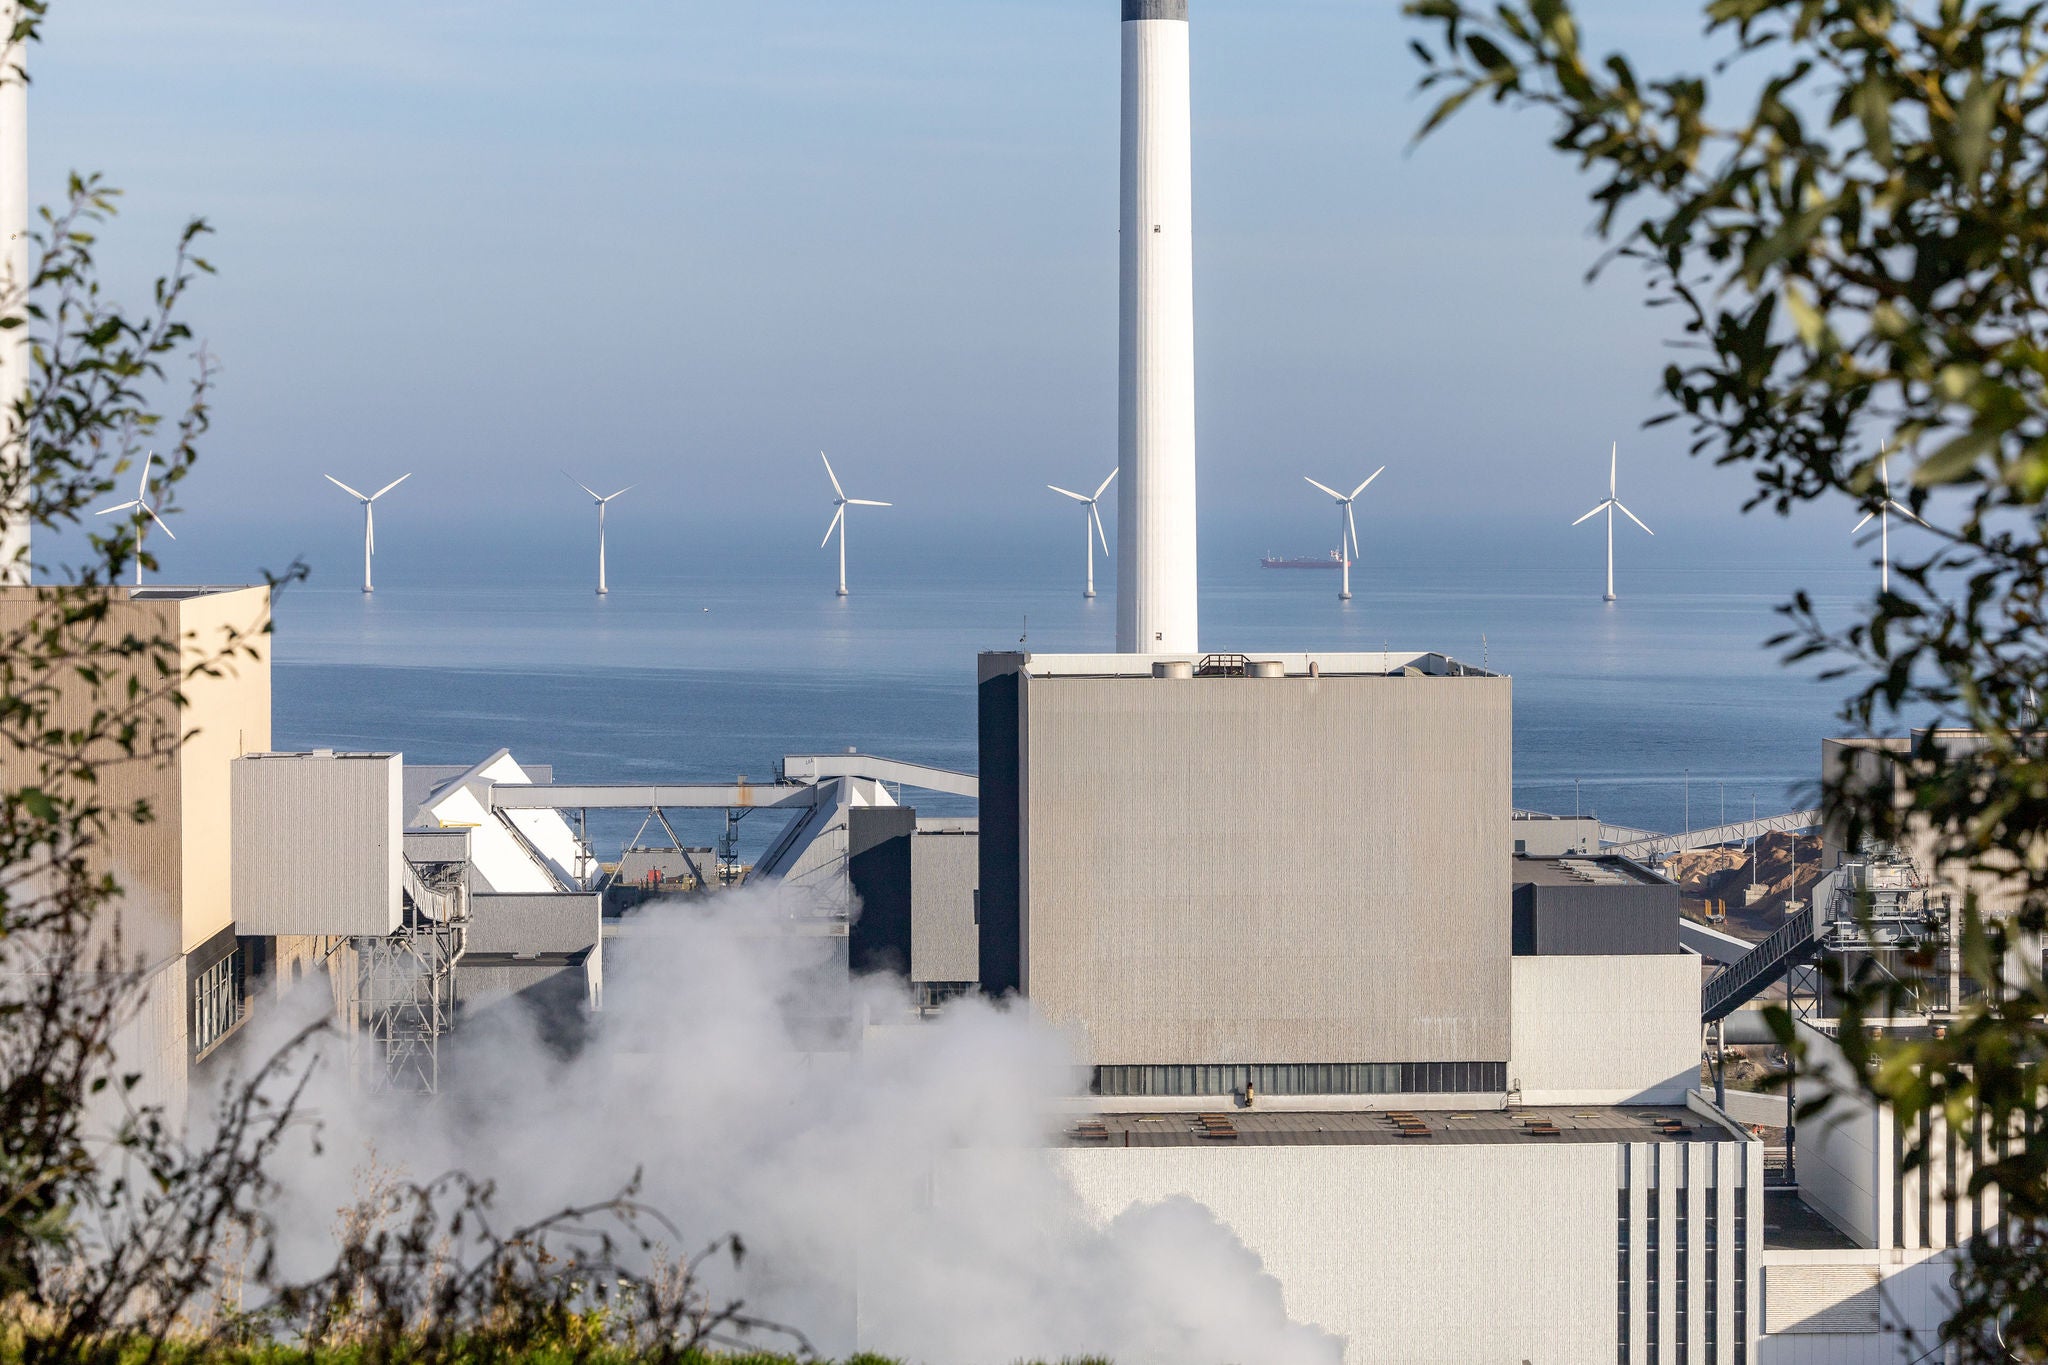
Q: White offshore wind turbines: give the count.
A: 8